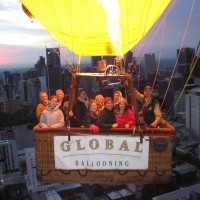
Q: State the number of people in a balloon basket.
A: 11